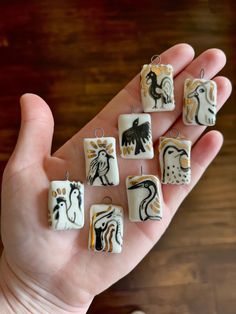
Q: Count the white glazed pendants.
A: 8